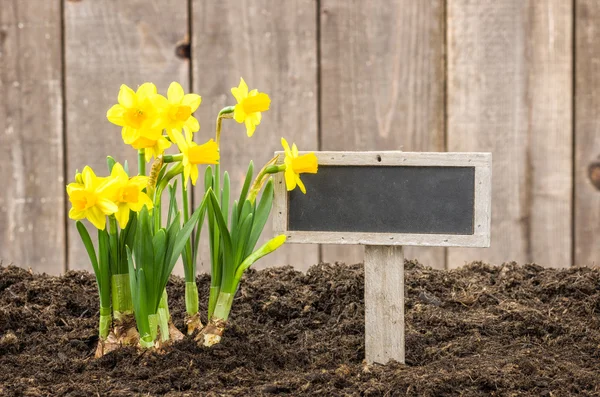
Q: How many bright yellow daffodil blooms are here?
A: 8